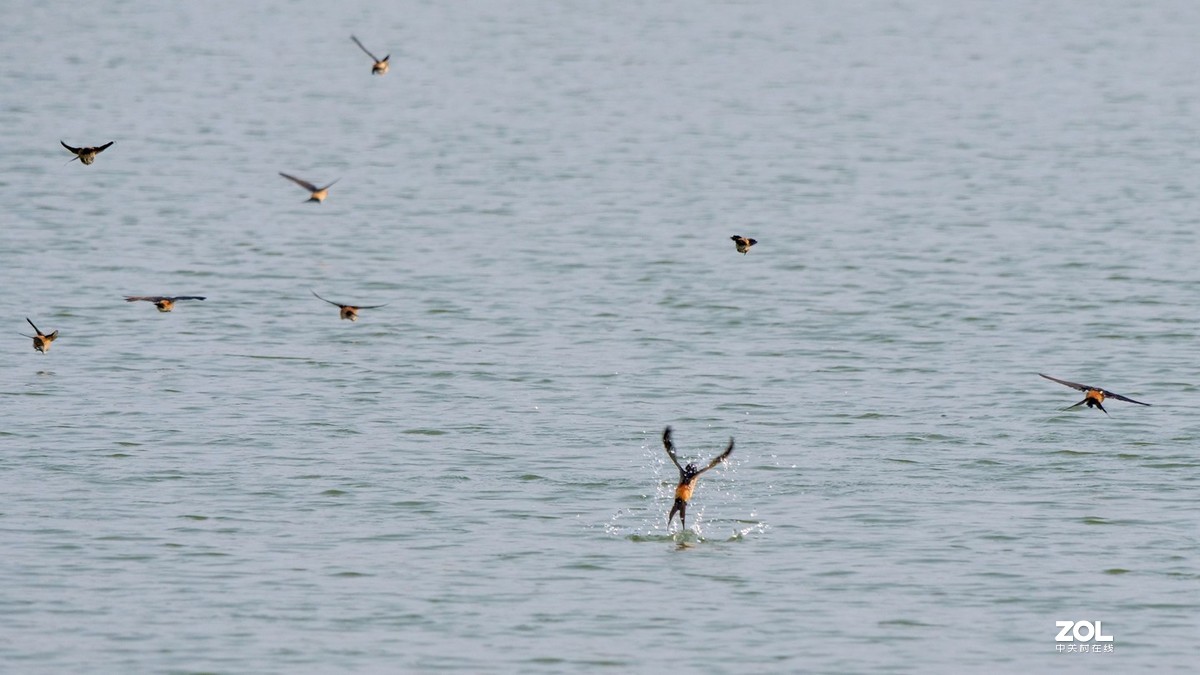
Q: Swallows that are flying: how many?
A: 9